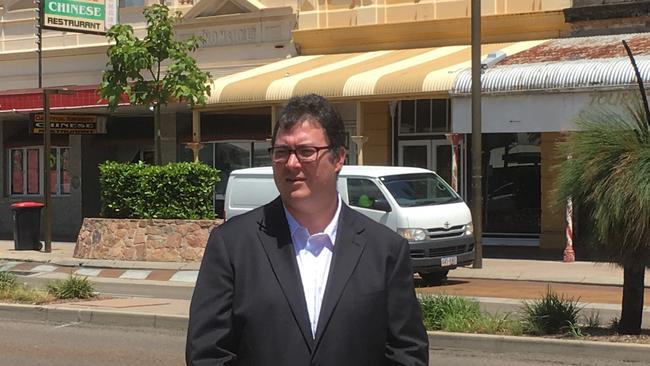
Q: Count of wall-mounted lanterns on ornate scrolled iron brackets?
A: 0